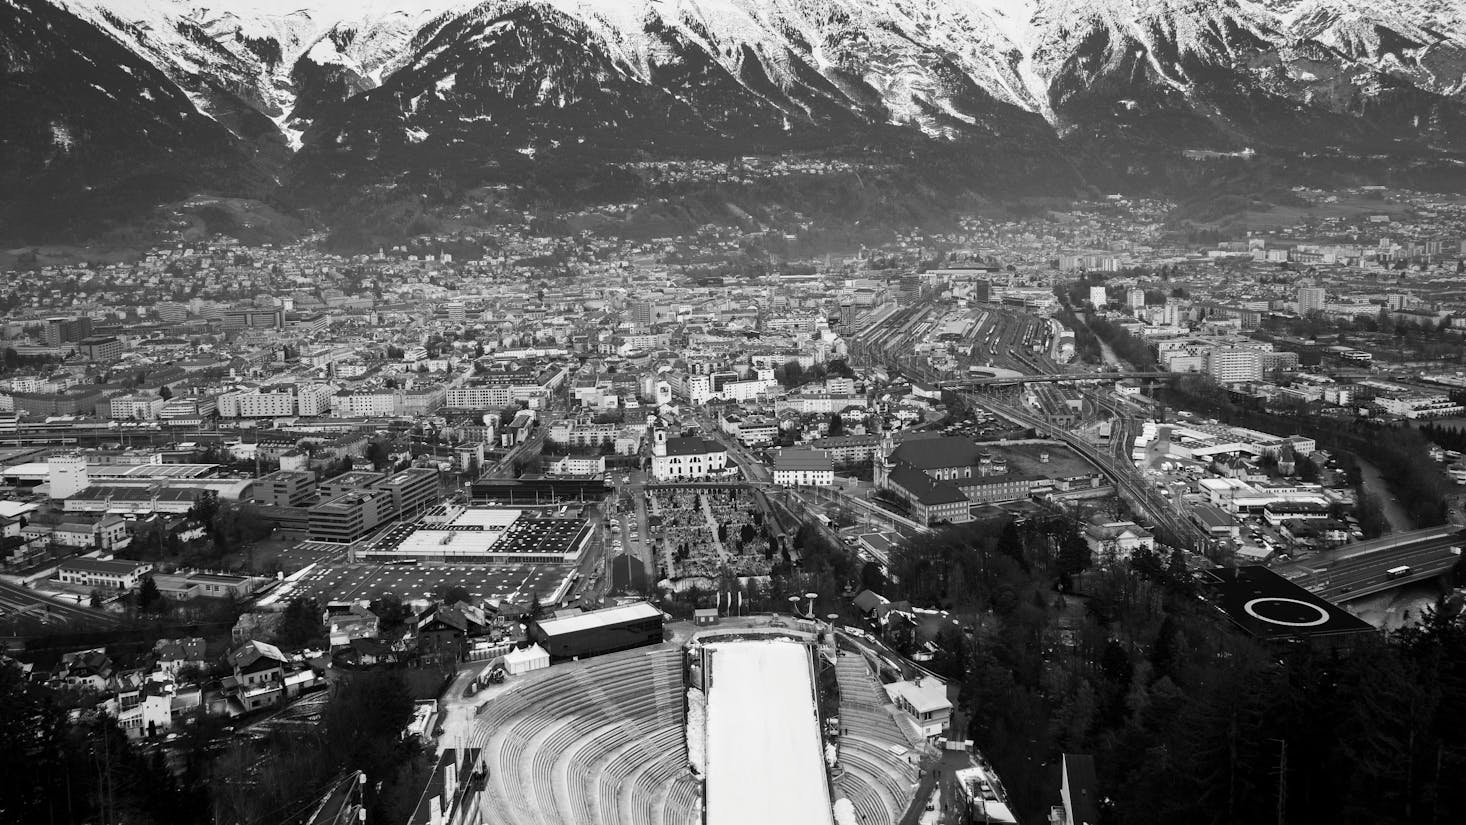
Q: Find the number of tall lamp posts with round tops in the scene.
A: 3